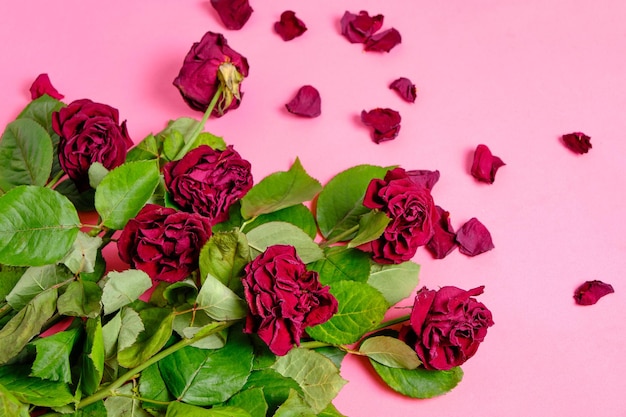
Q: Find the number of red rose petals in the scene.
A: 13